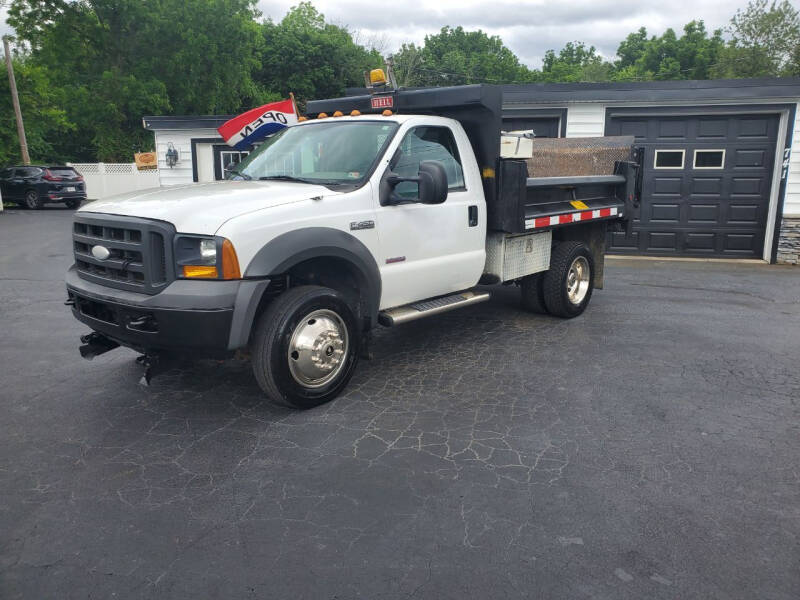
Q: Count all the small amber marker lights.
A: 5